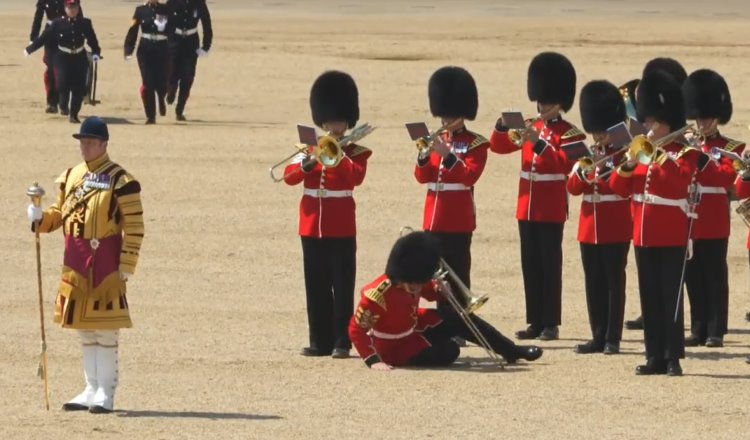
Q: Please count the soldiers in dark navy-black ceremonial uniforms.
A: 4